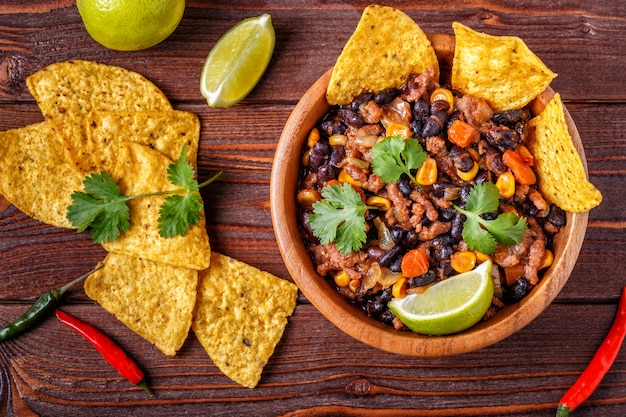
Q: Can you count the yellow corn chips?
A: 9